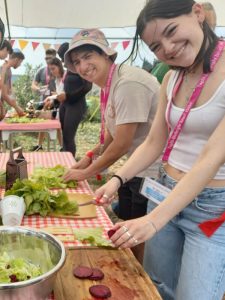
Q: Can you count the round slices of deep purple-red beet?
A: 3